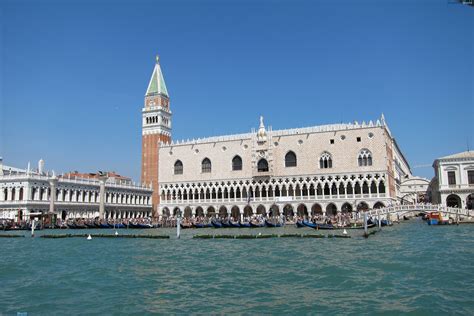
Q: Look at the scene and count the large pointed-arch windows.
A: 7